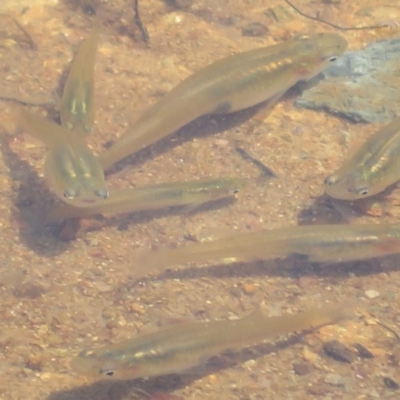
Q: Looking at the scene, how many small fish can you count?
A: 7